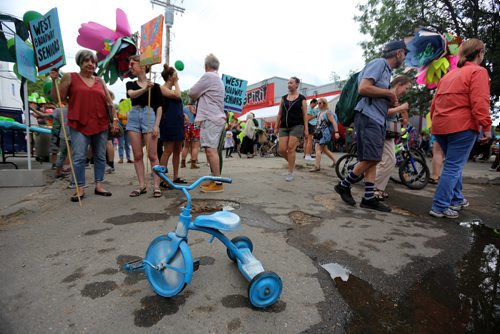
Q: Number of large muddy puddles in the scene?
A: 1